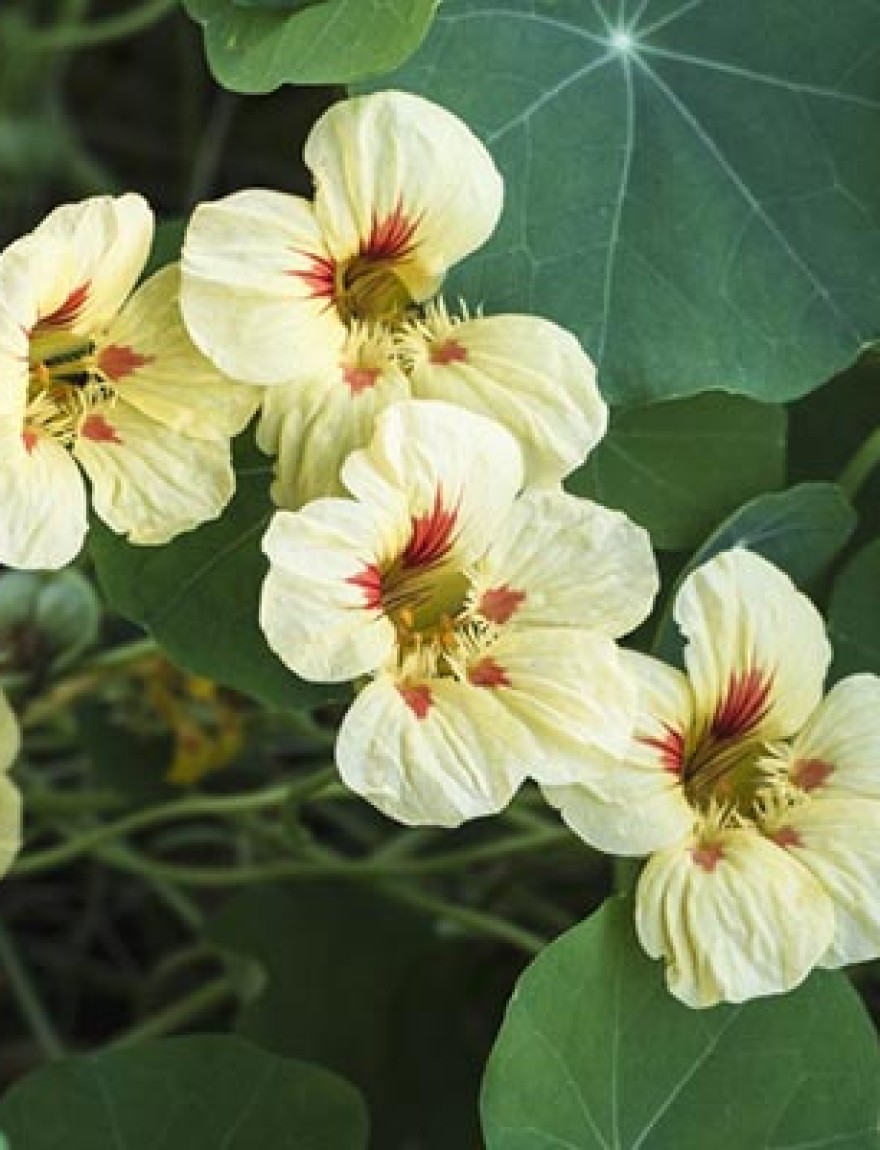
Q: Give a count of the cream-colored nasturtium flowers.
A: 4